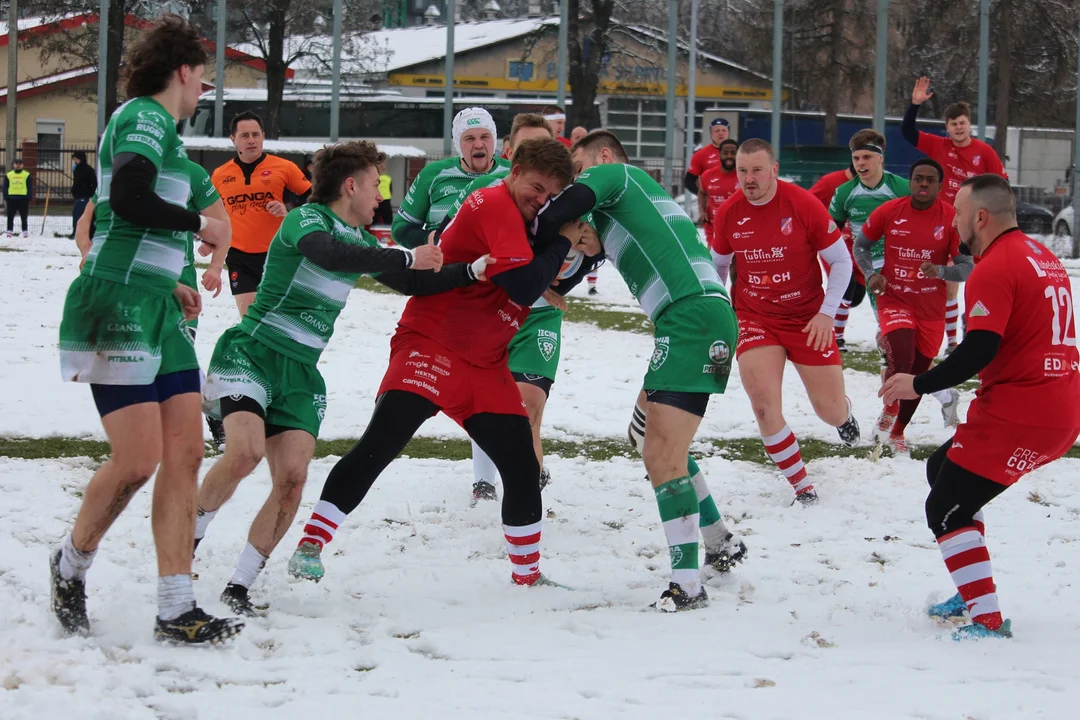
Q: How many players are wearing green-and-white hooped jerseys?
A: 7